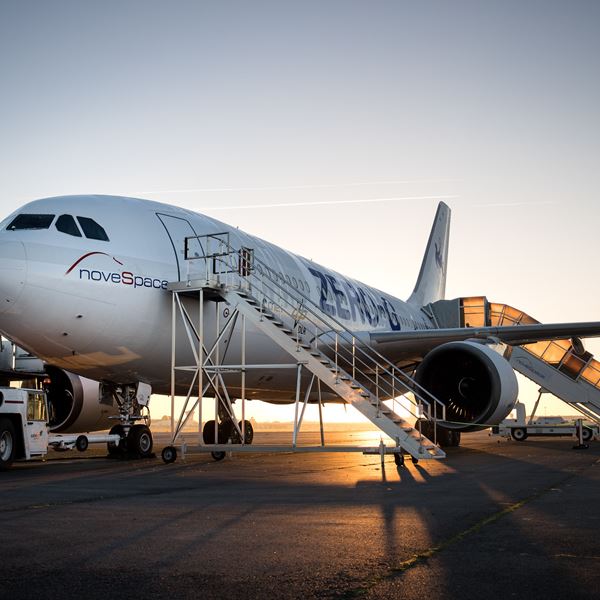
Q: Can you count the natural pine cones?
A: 0